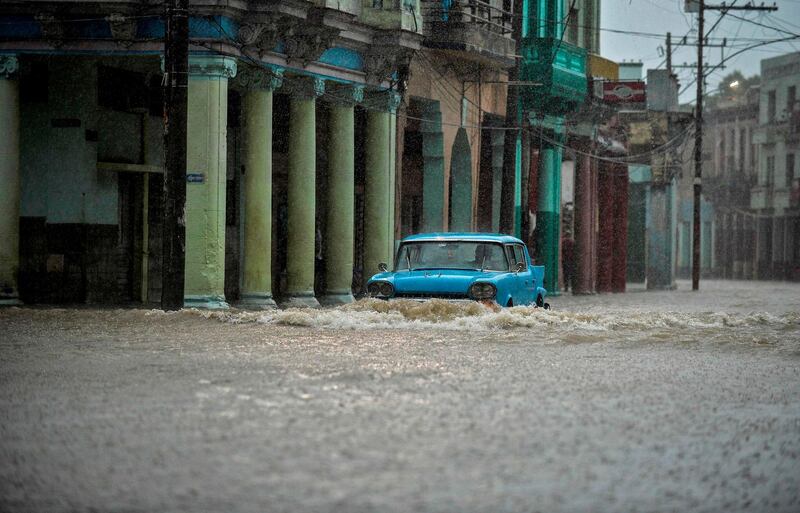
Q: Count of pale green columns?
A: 6